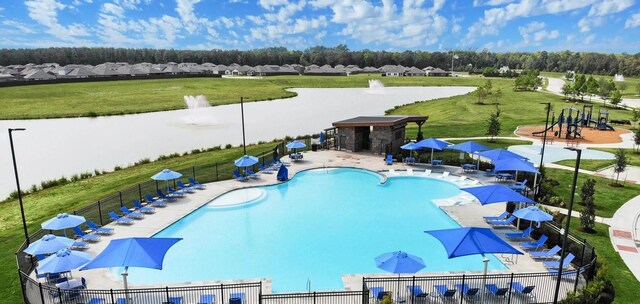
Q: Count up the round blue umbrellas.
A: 9